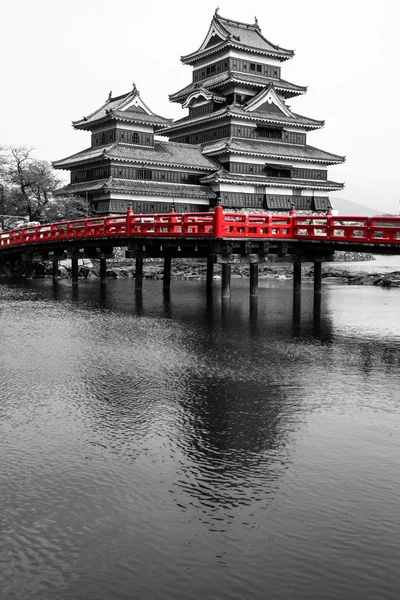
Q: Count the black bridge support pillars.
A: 10